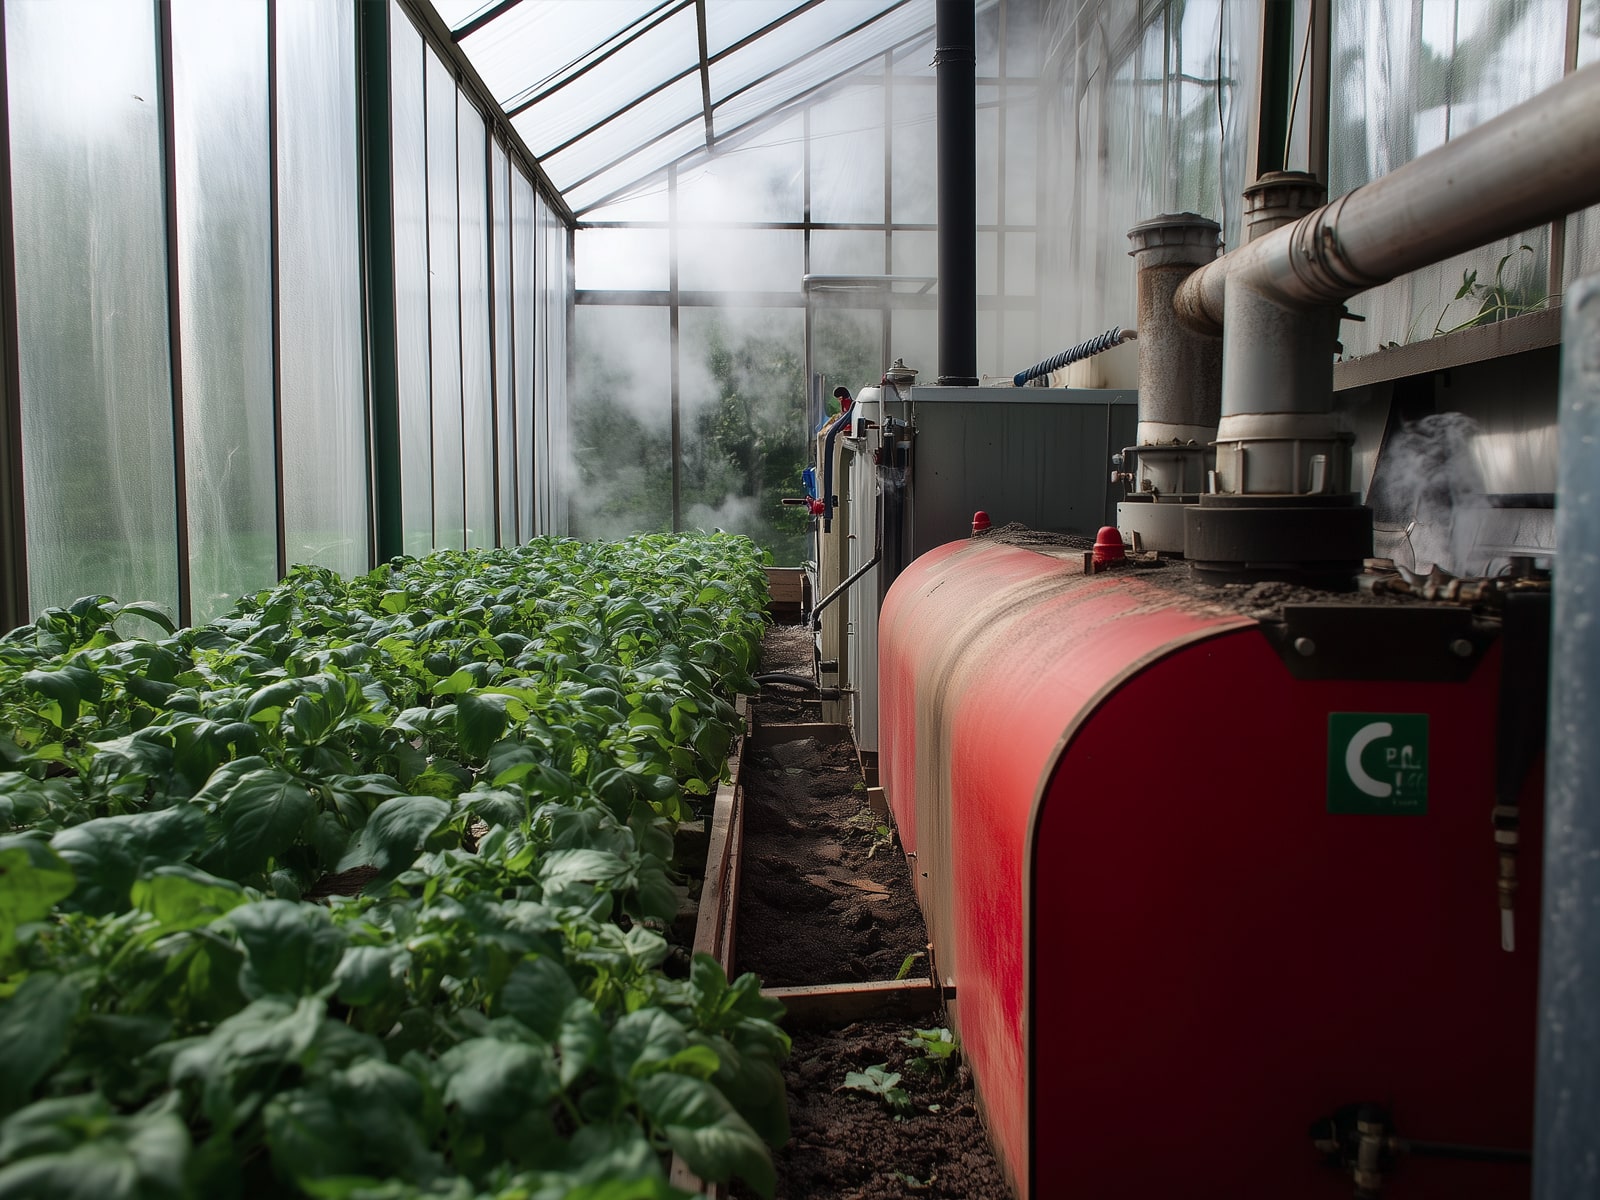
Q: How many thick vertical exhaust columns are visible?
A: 3